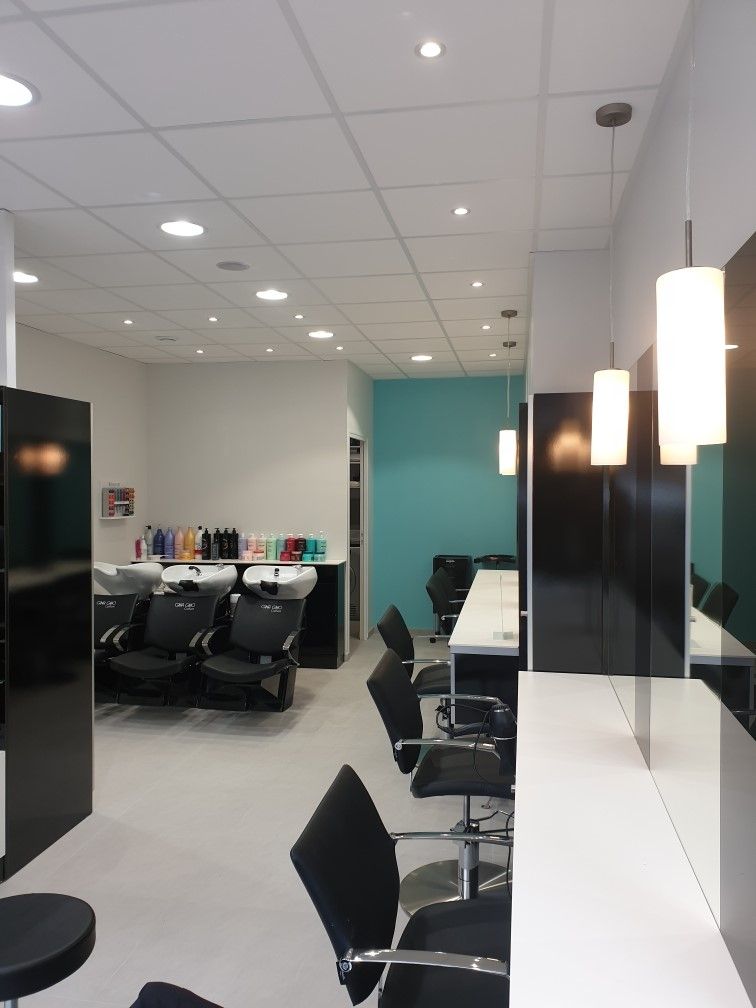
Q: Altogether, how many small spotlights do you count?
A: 11